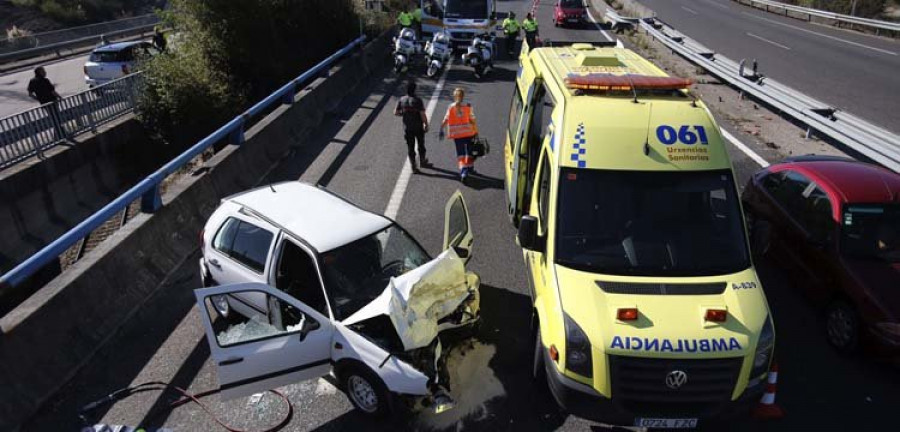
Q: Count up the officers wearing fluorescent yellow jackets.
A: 4